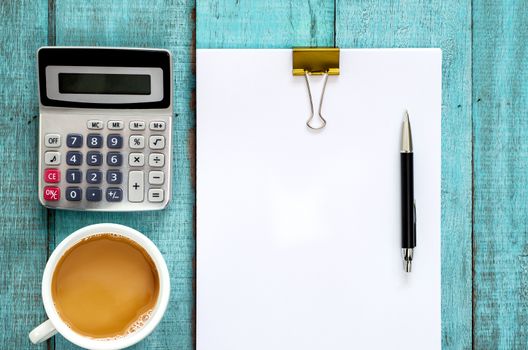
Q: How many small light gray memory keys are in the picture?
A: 4